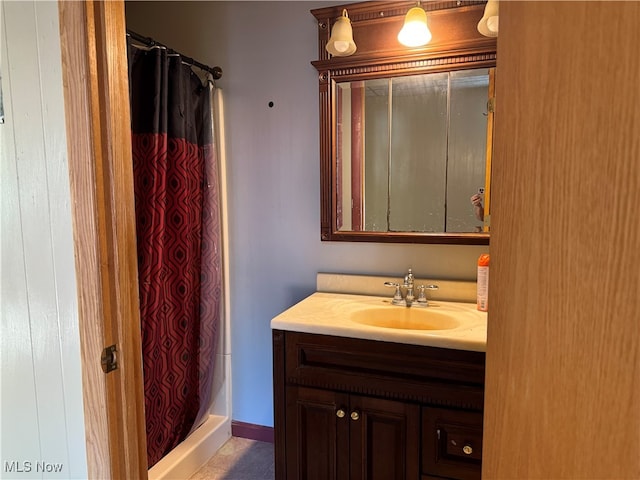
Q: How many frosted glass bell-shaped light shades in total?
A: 3